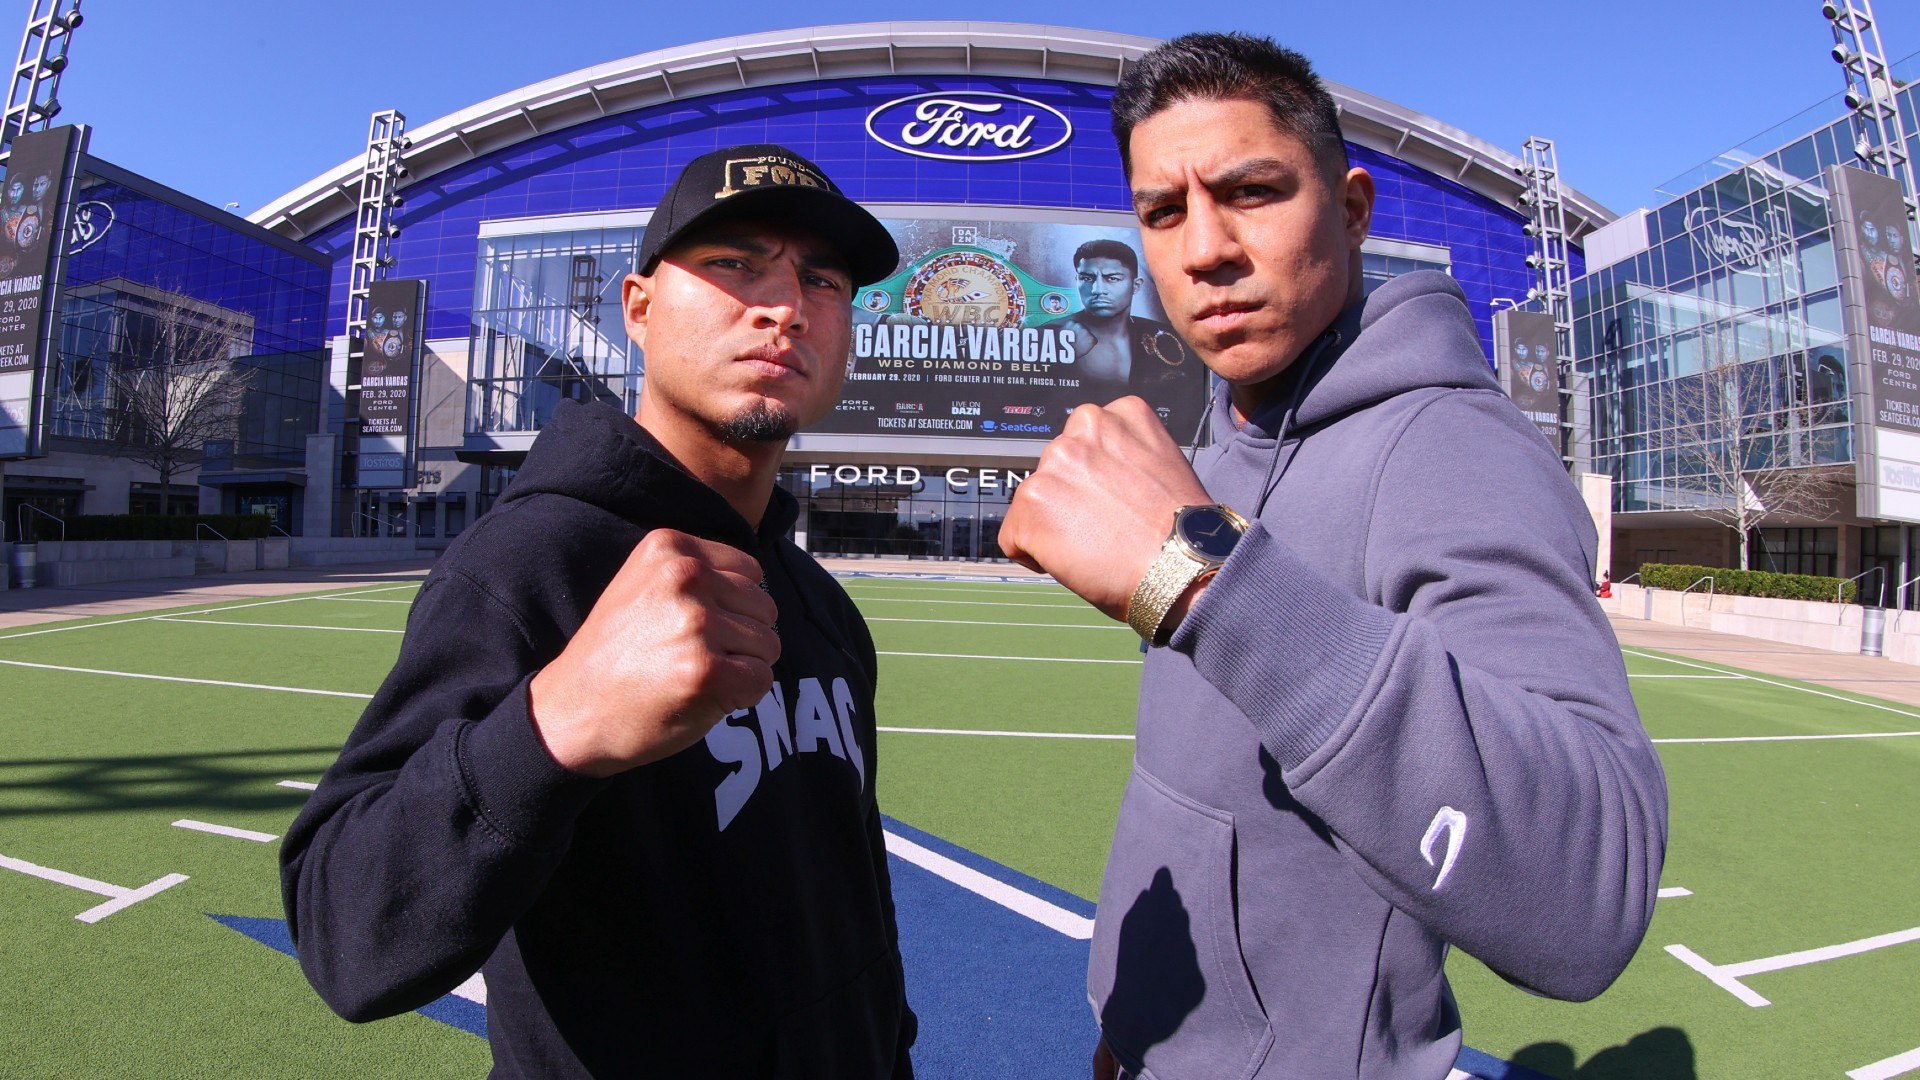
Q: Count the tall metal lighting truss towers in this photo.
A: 4